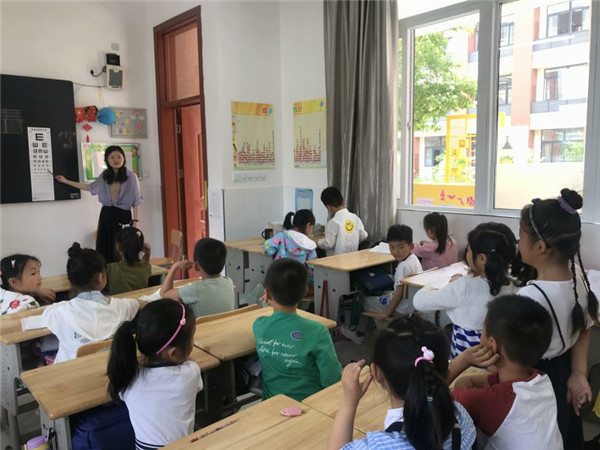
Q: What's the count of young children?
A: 14